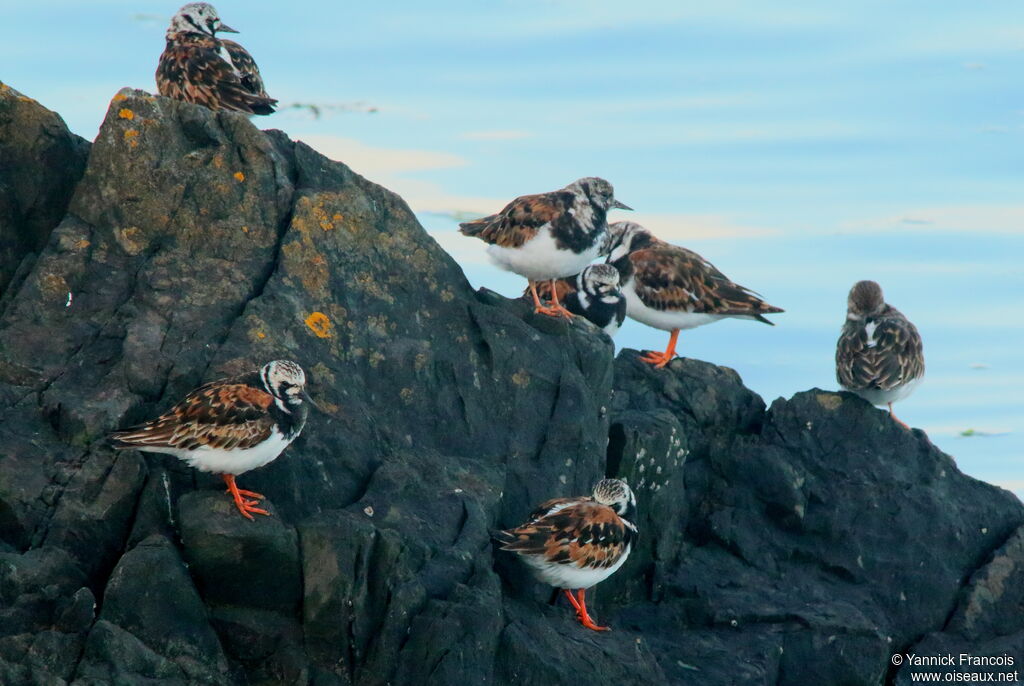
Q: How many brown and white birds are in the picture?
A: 7